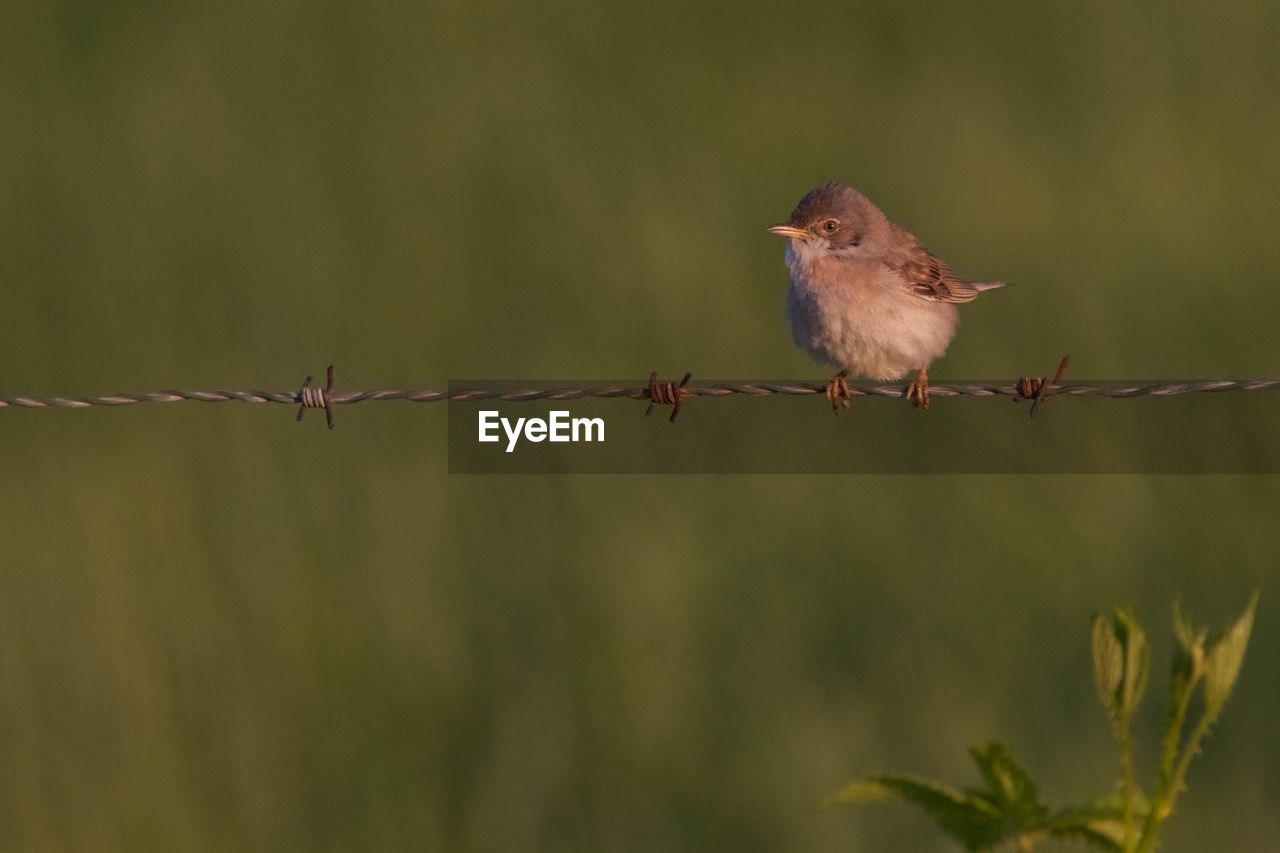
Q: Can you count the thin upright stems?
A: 3